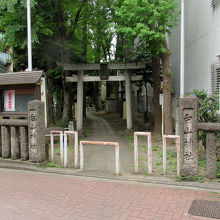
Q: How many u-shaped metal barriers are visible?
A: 5